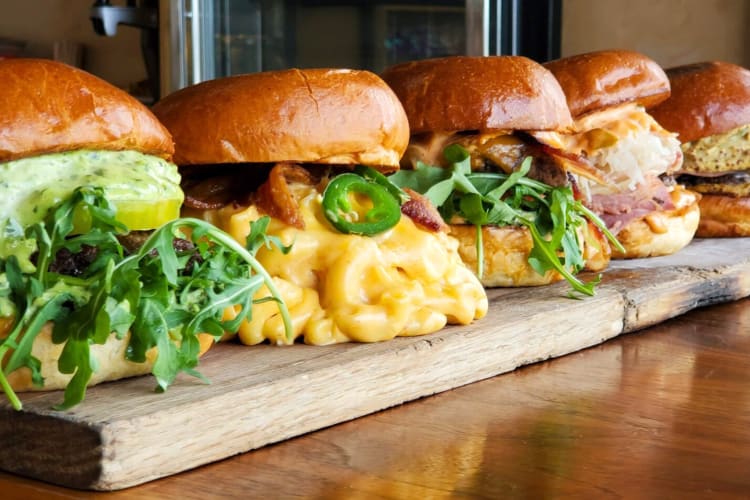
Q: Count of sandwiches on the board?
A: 5